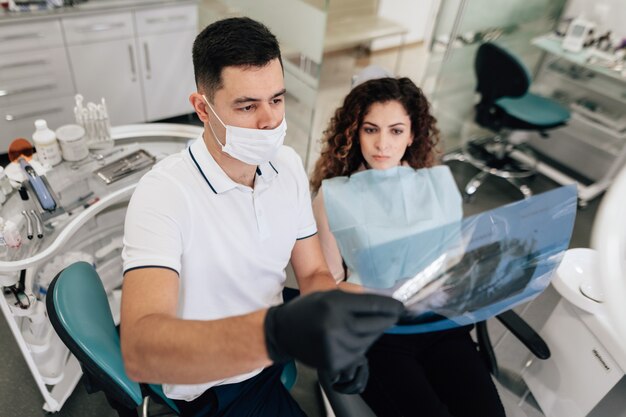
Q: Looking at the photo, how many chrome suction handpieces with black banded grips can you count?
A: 2